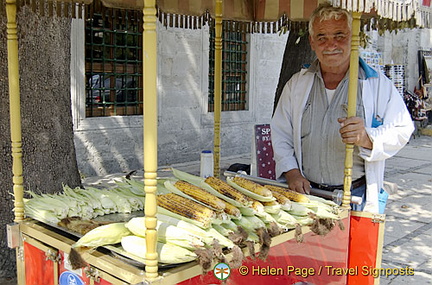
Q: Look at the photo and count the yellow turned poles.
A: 4